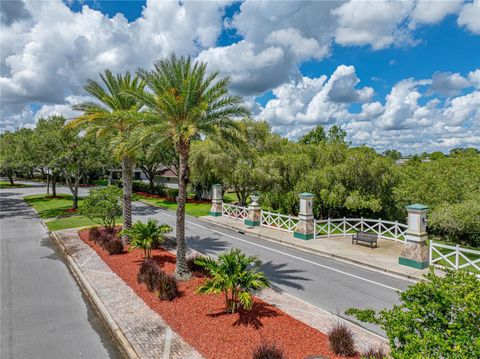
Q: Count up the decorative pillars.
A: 4